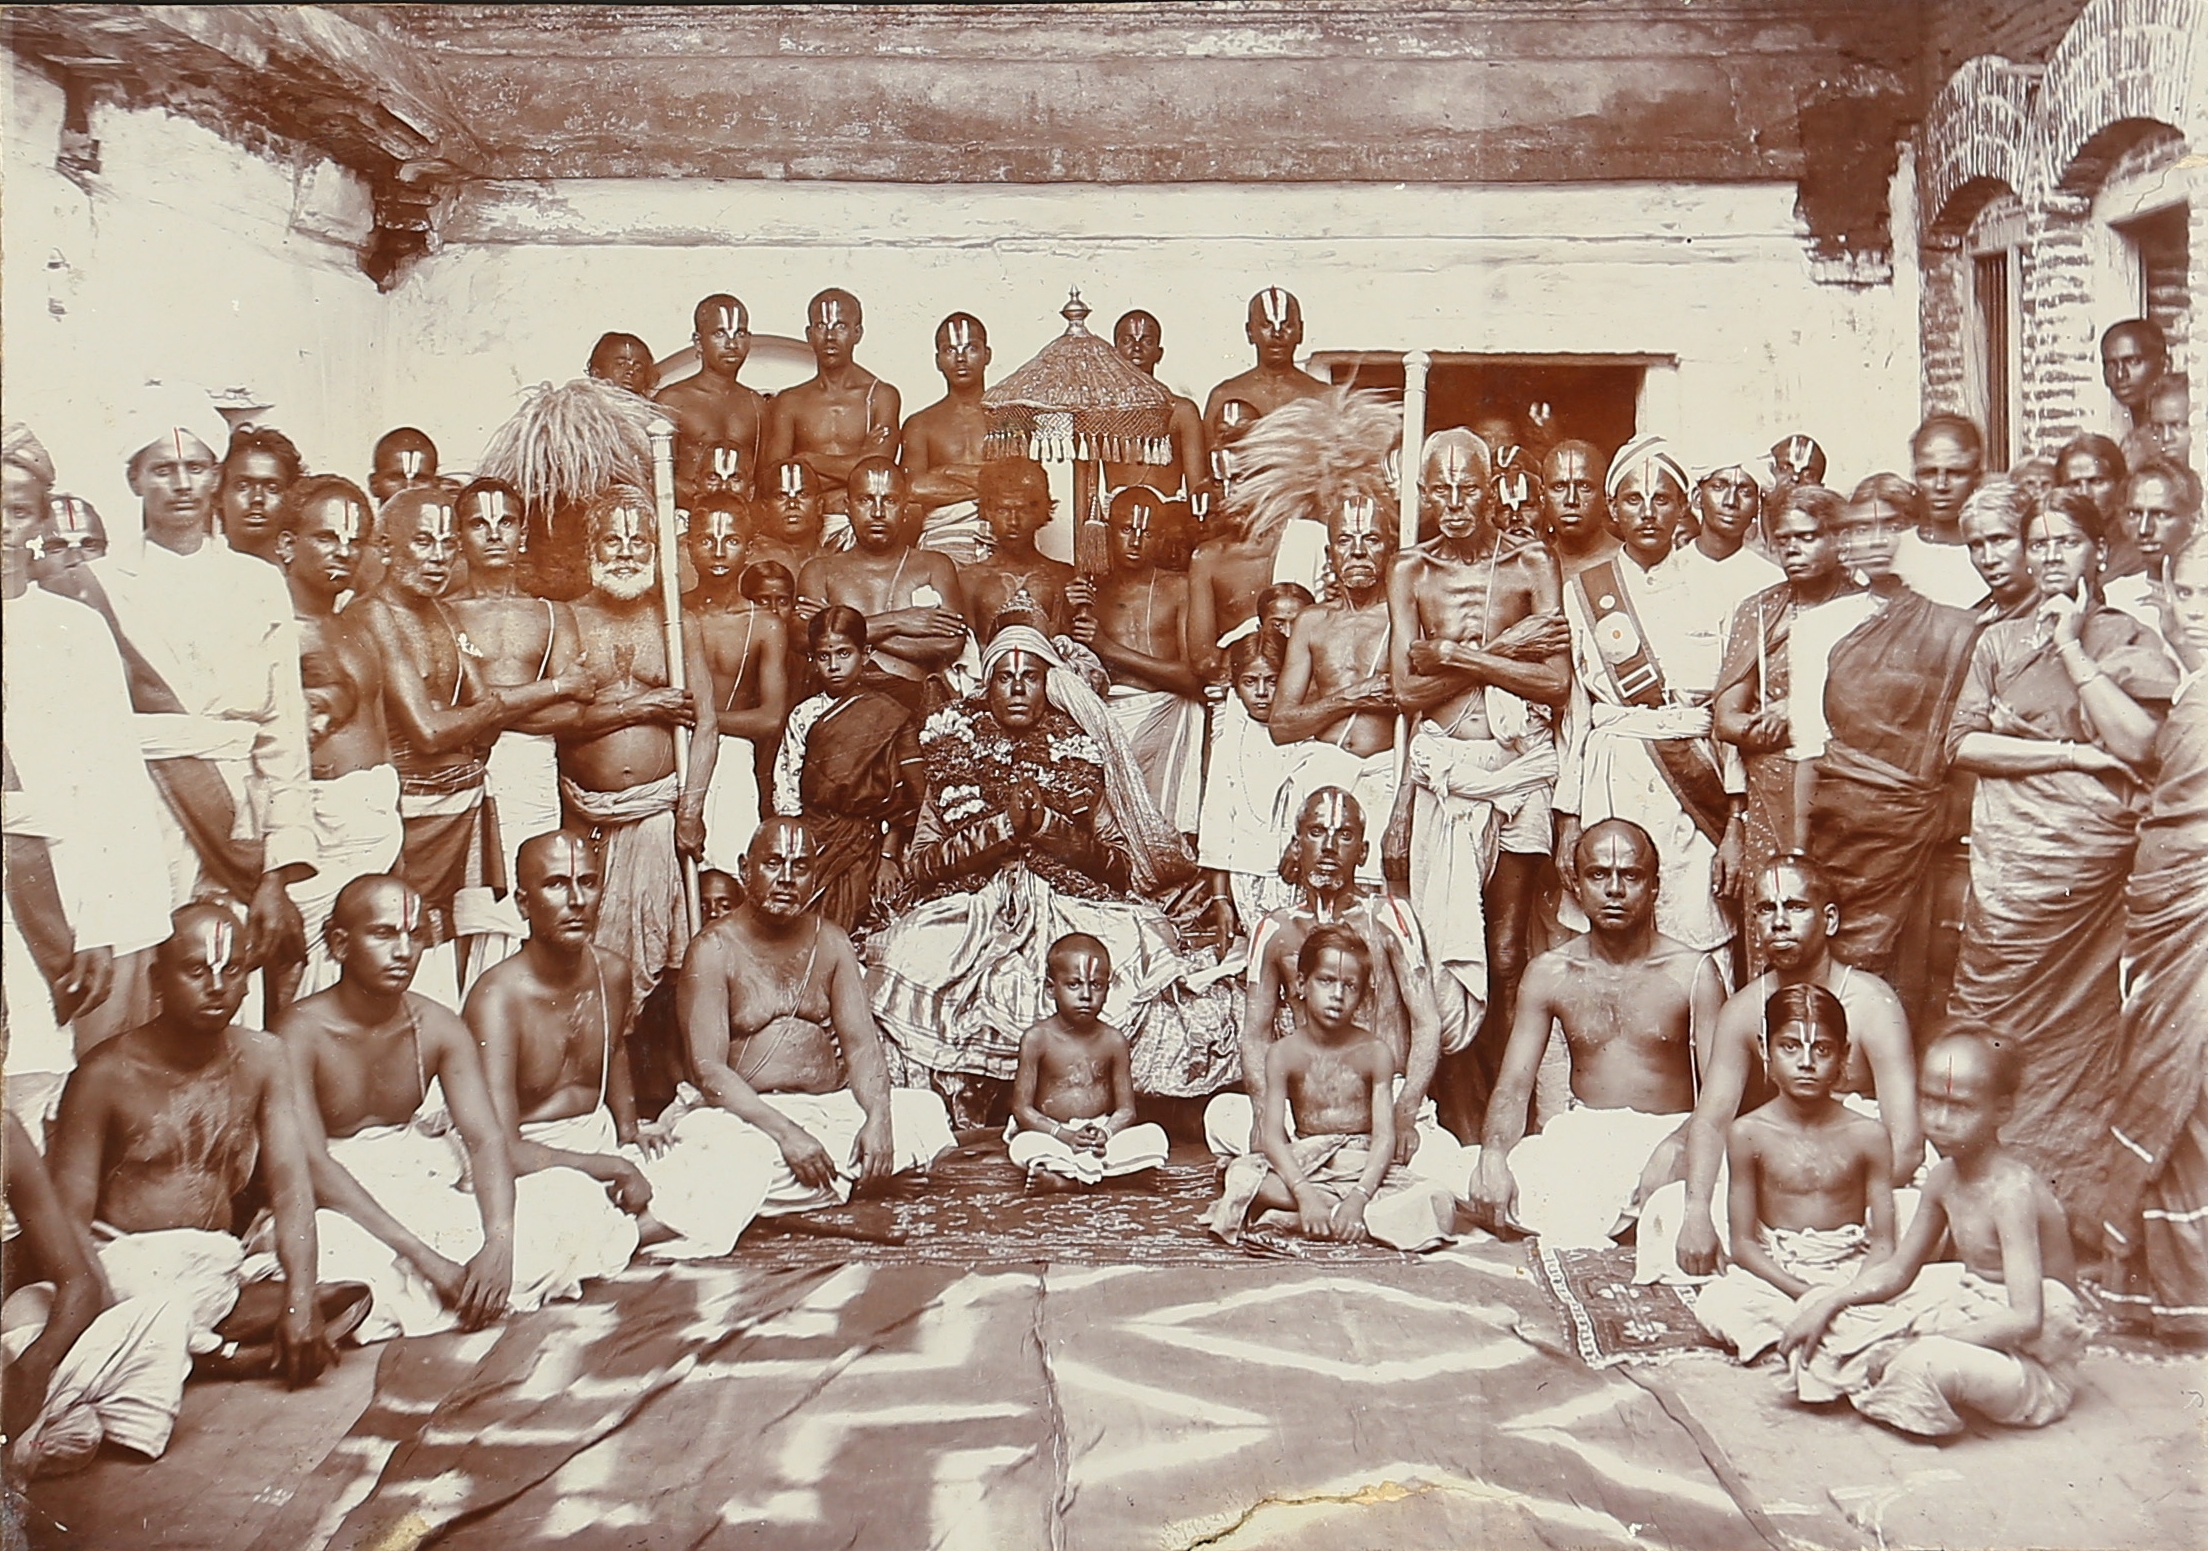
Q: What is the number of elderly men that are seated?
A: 2